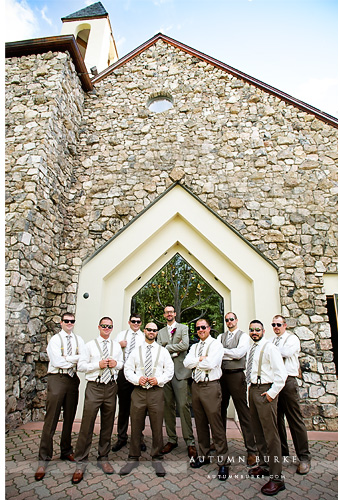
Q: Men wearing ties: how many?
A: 9